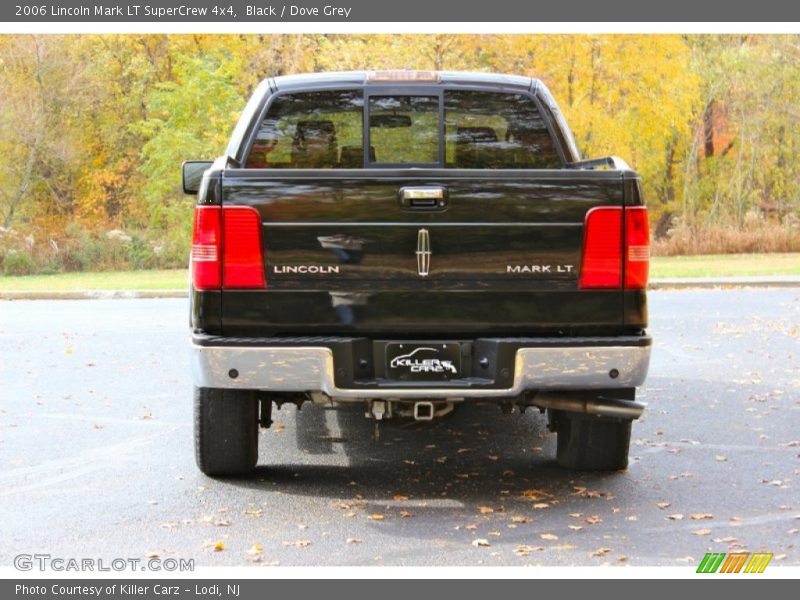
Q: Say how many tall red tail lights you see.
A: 2